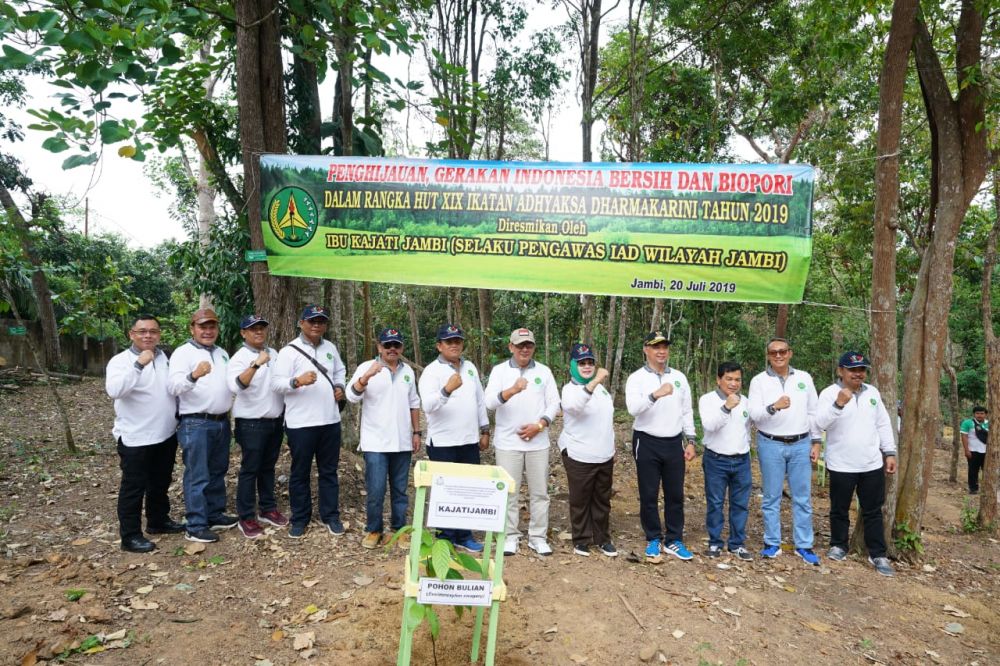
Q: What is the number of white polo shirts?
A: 12